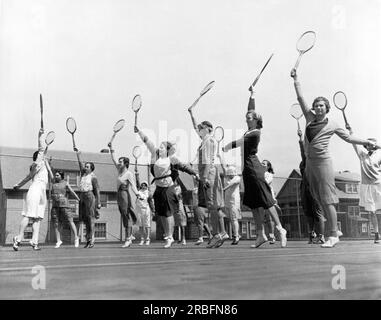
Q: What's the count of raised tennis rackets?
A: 12